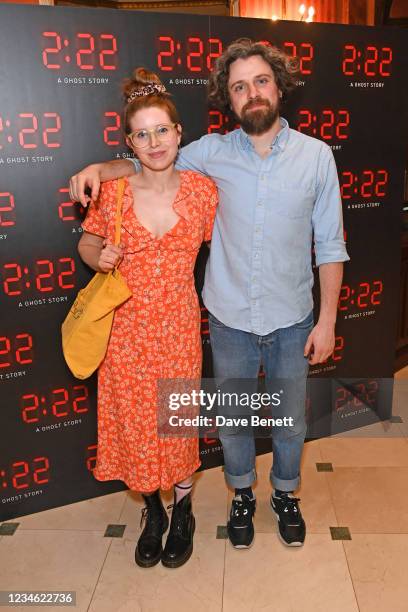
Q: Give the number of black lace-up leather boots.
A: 2